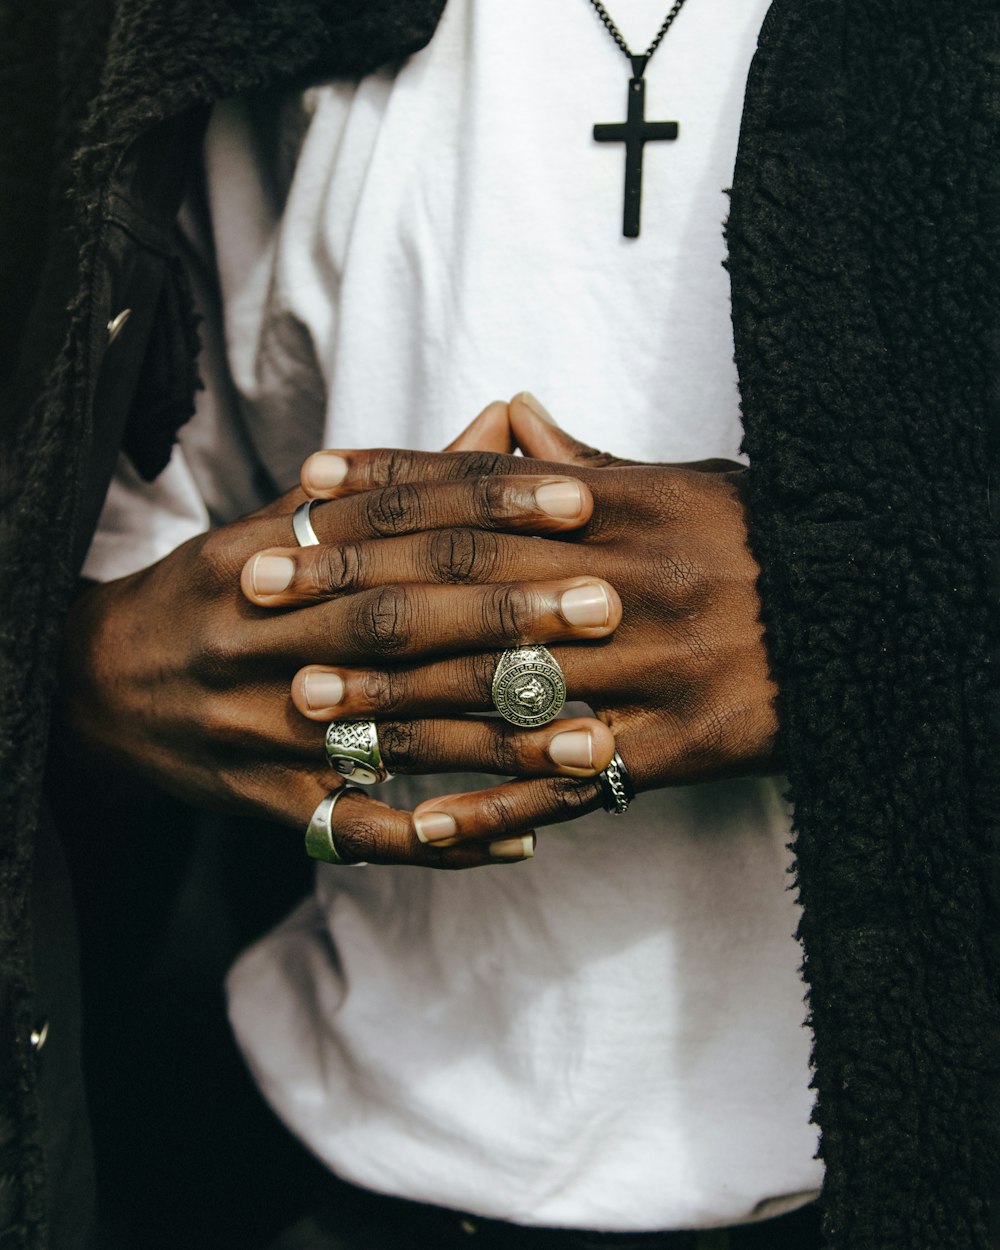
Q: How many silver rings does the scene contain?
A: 5